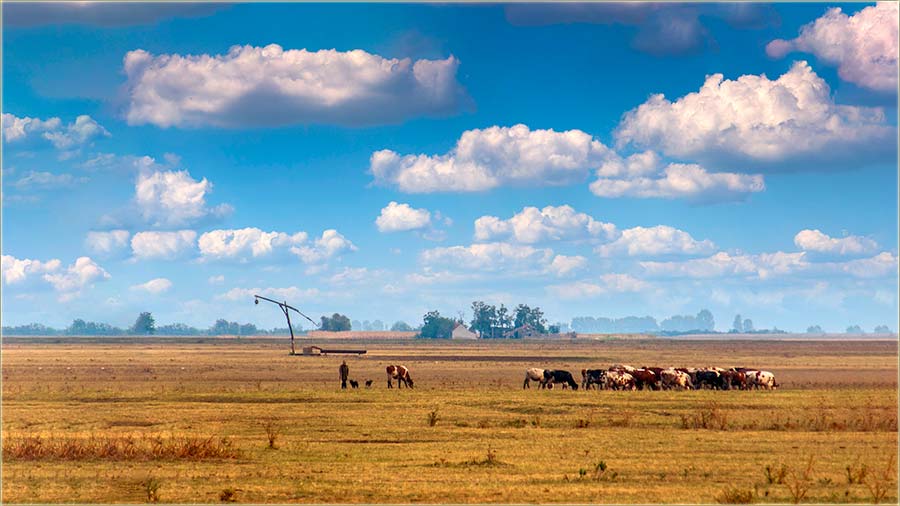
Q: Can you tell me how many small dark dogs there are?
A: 2